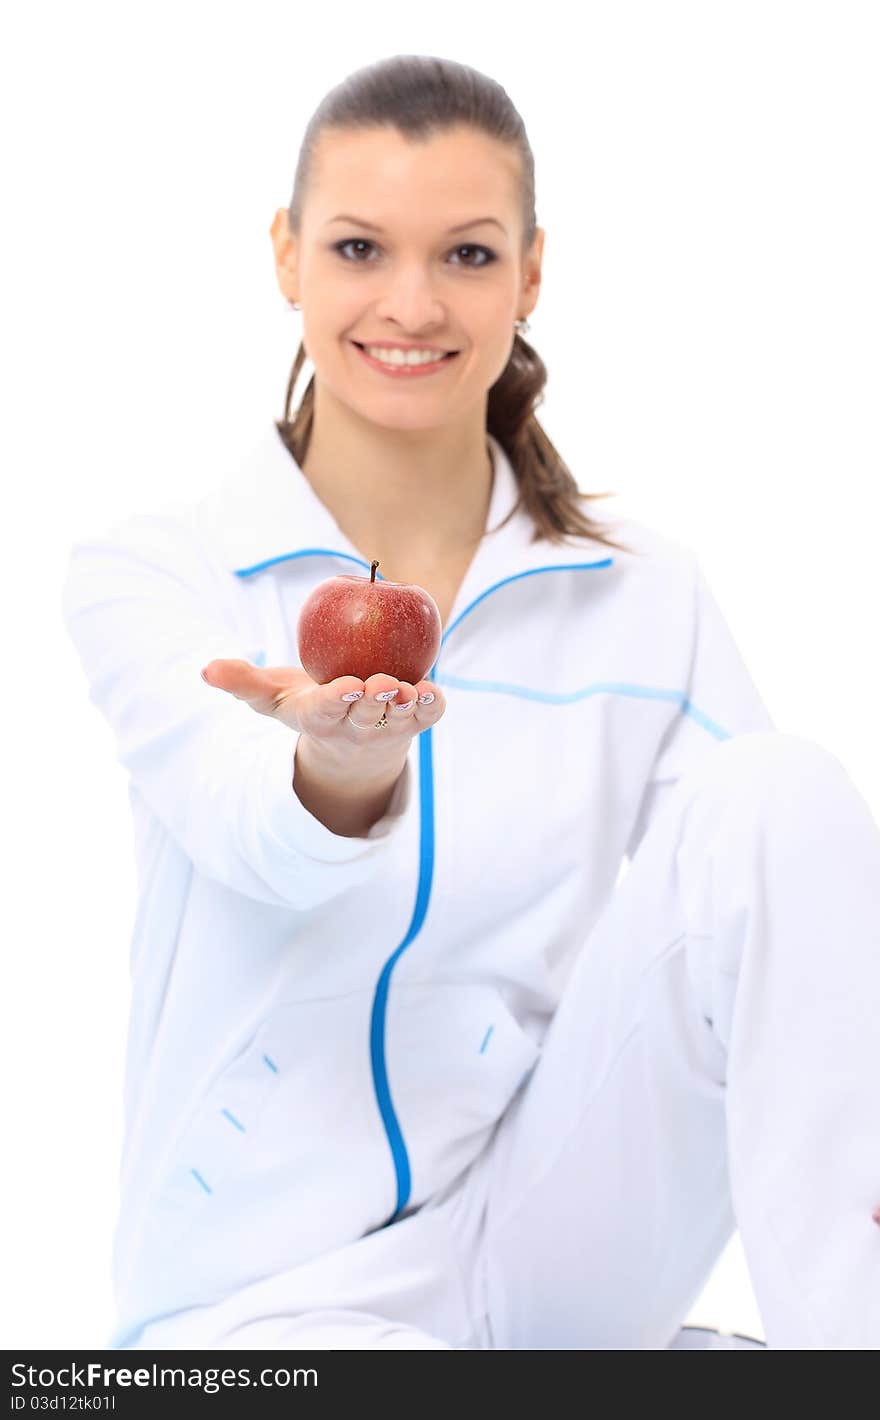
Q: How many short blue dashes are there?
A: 4